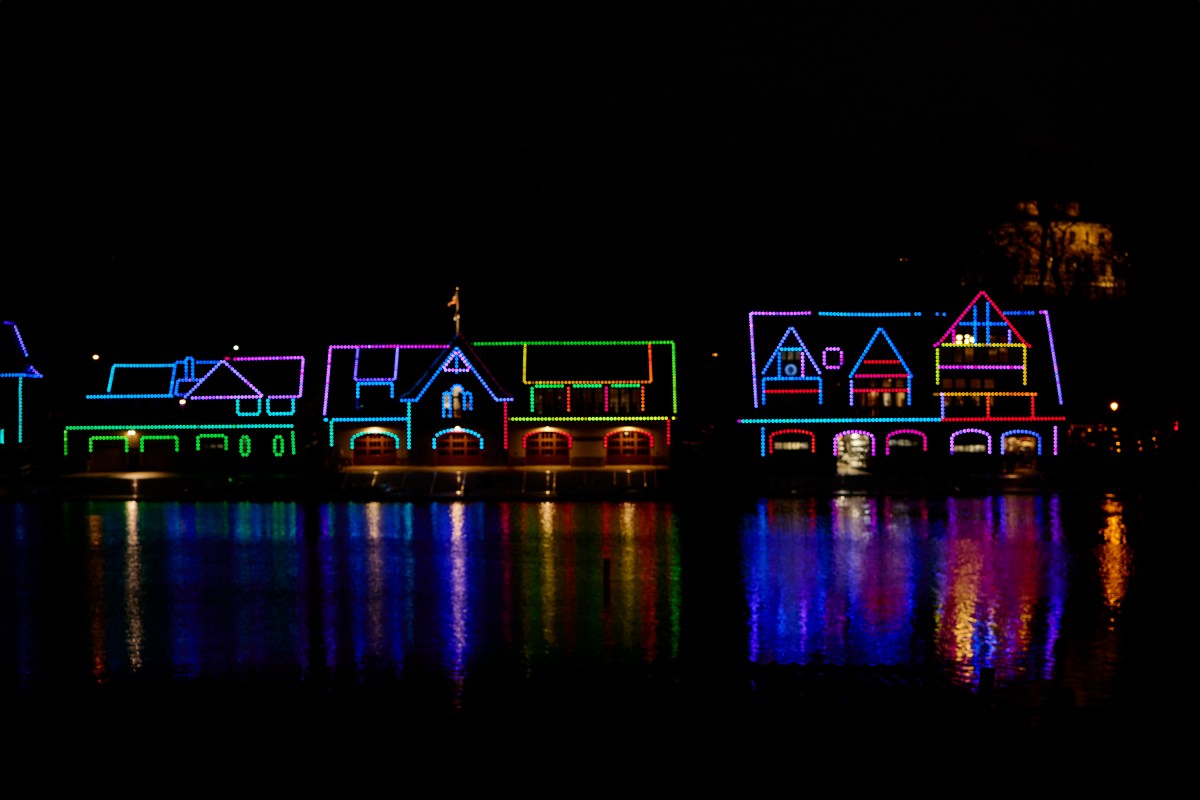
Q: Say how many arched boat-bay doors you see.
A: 9